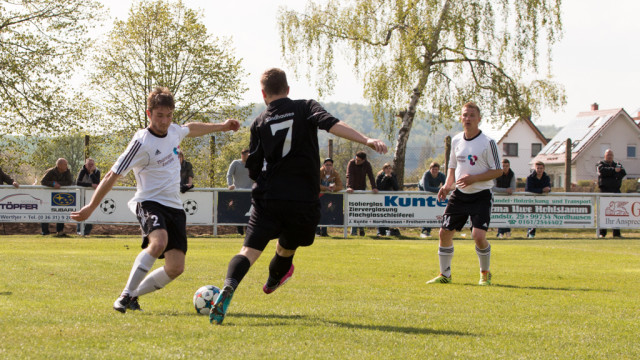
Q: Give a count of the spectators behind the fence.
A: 12